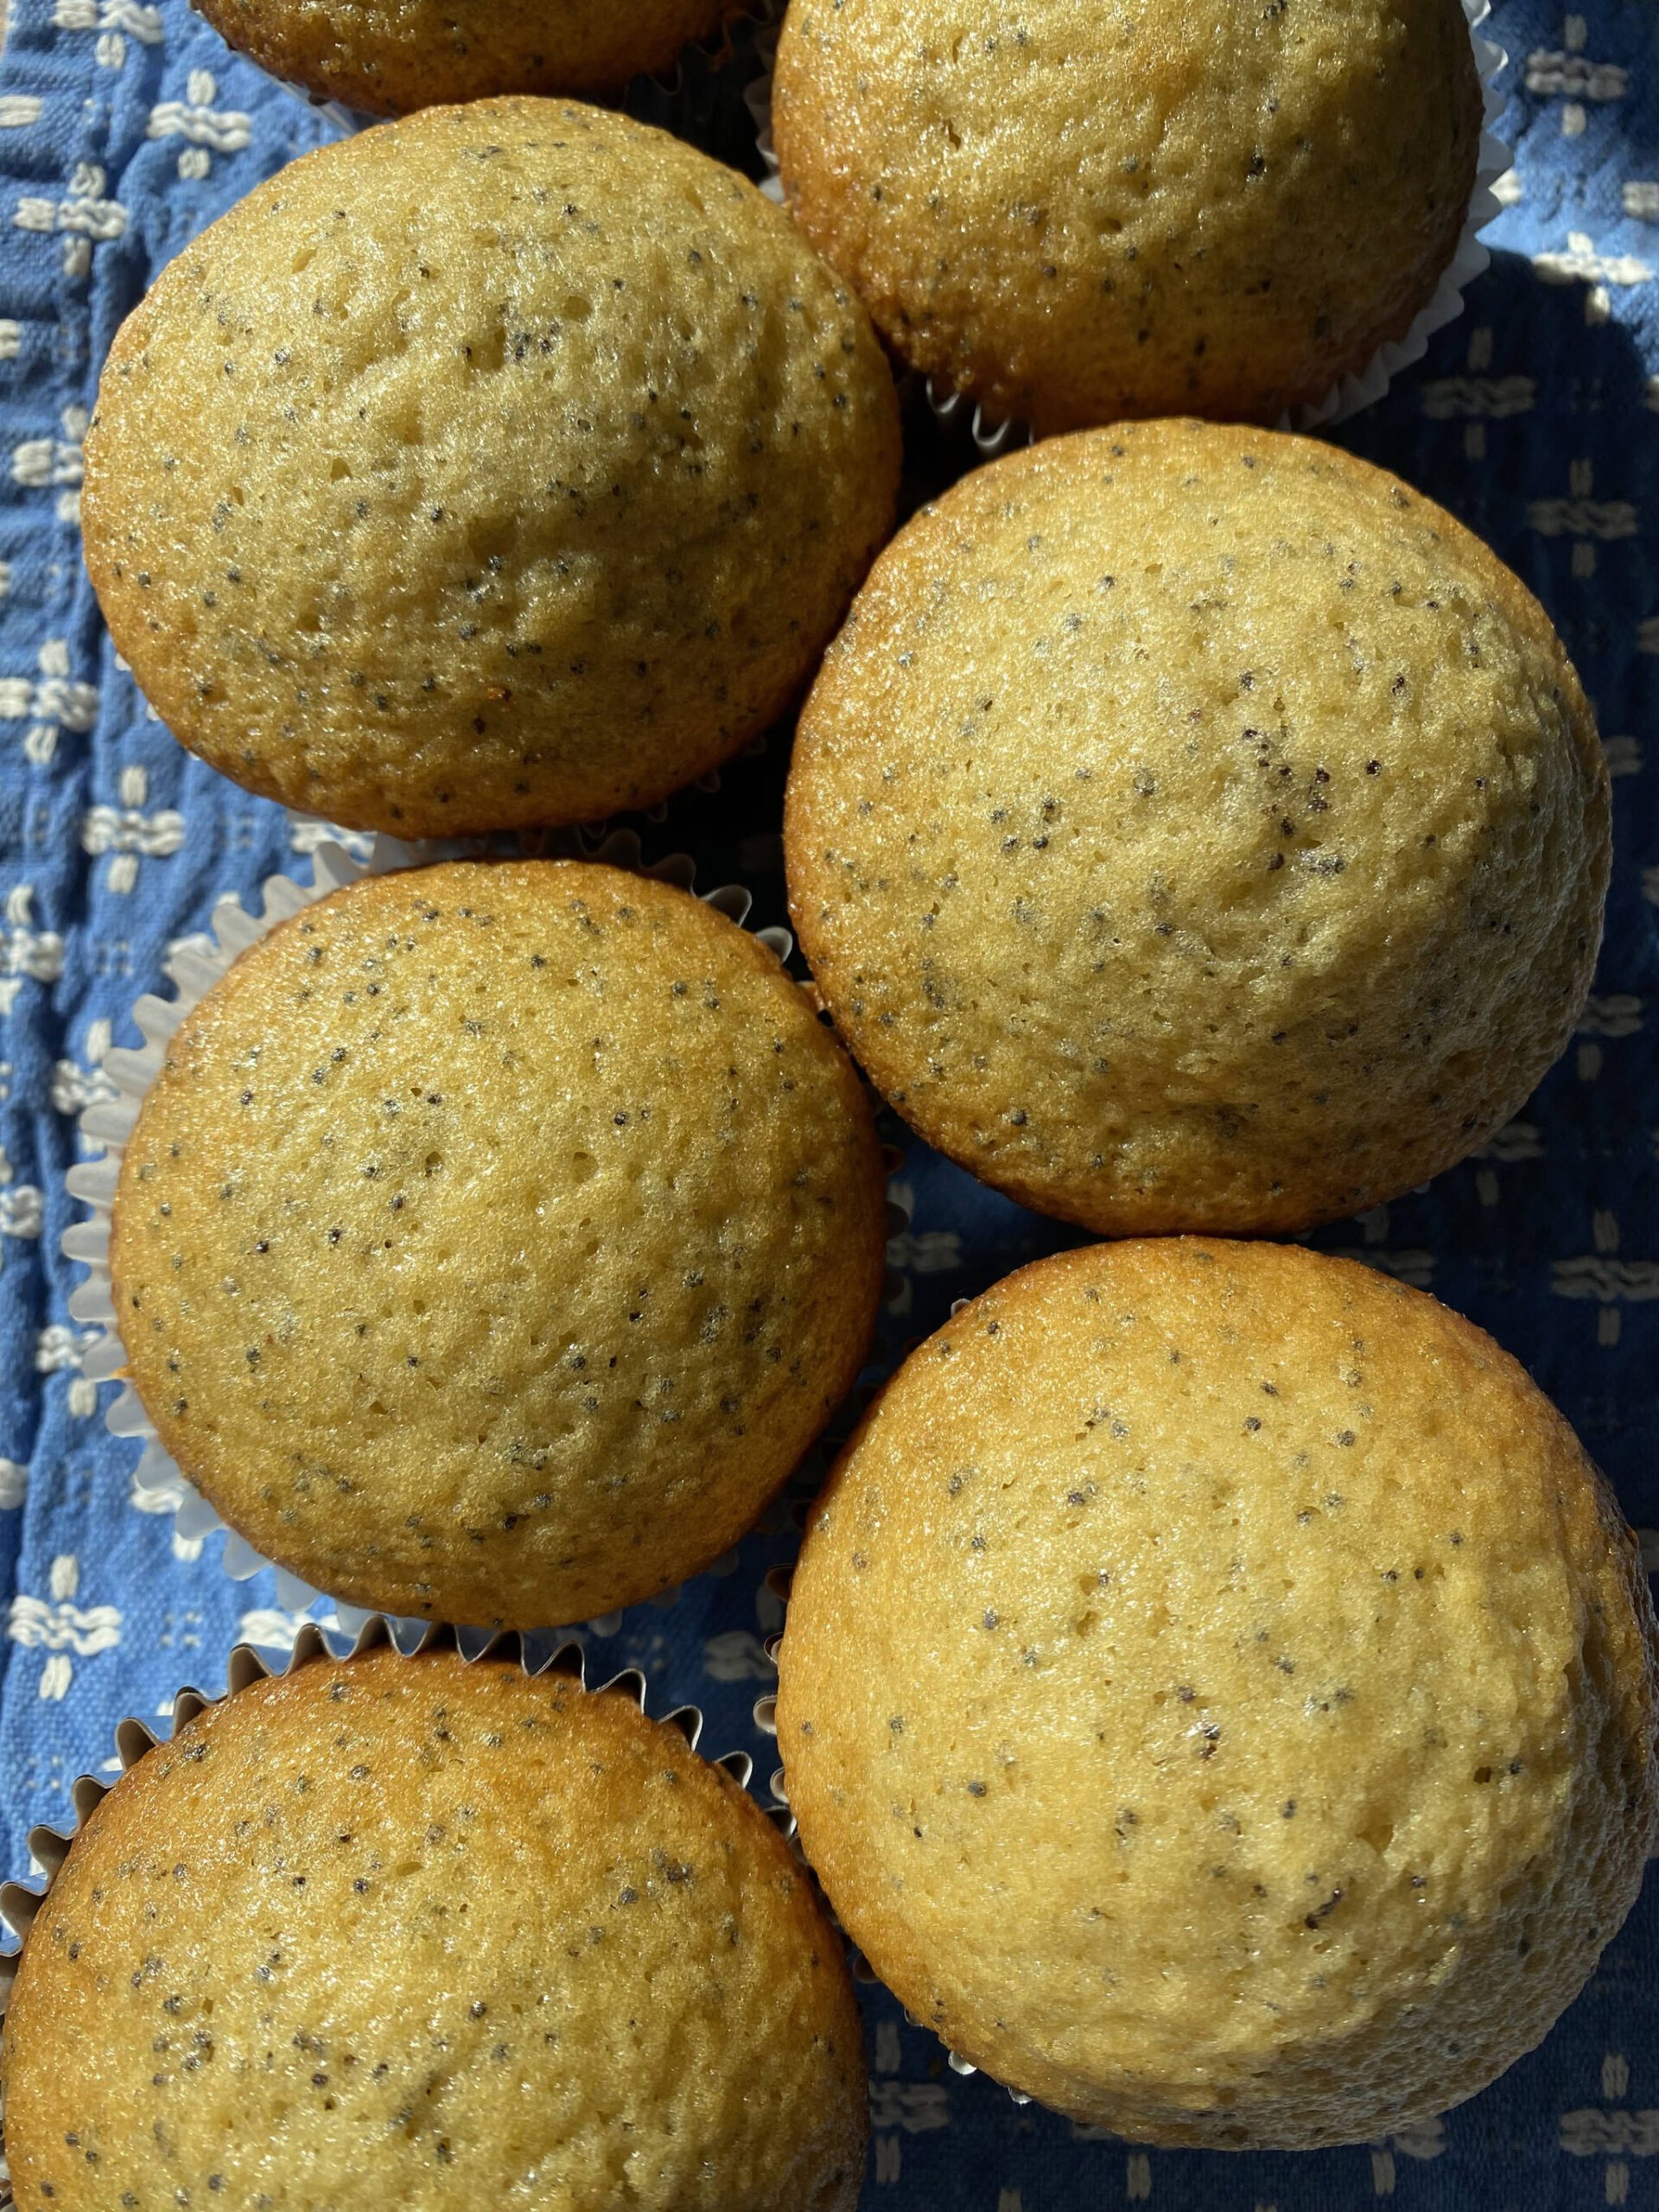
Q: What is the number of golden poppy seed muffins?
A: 7